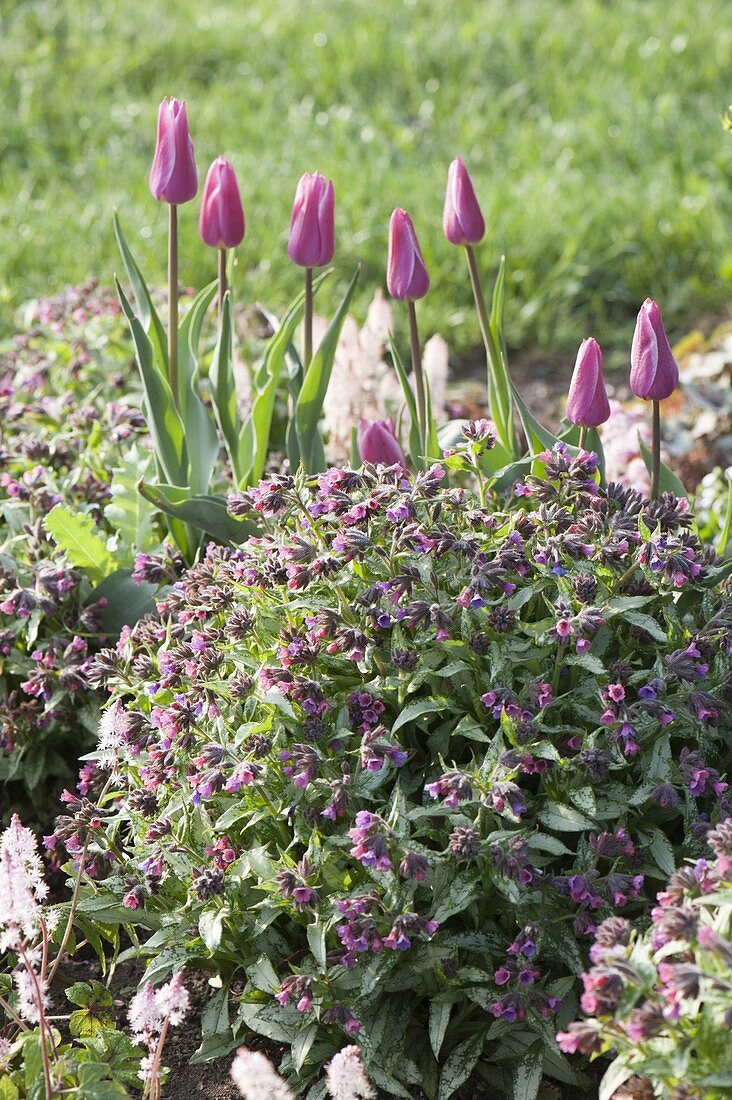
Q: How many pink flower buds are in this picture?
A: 8